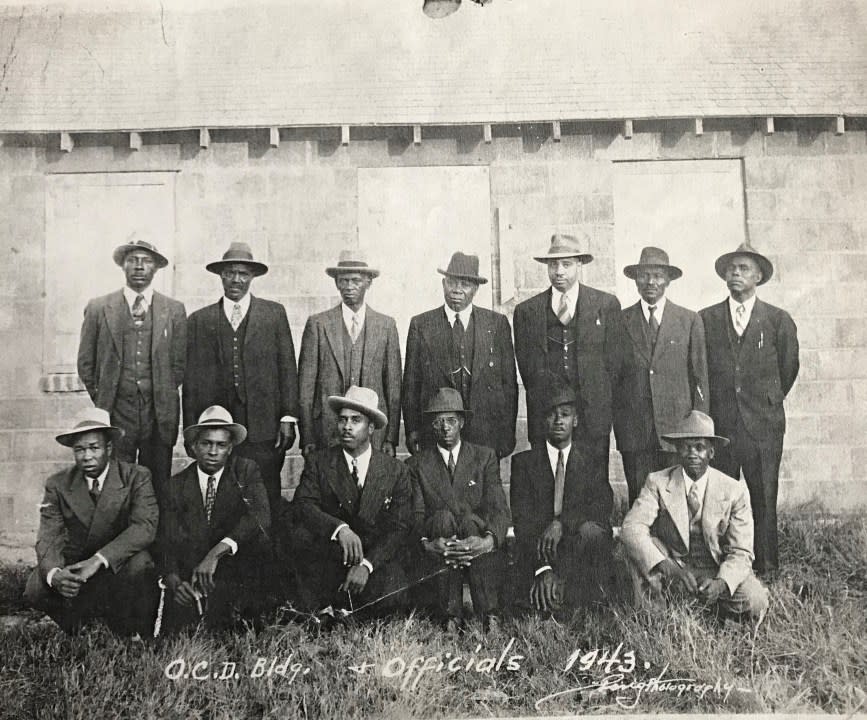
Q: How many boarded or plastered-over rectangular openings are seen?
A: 3